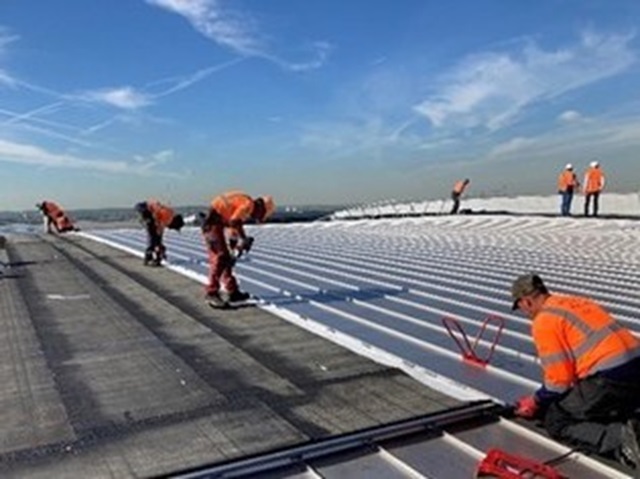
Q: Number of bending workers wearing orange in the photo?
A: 5